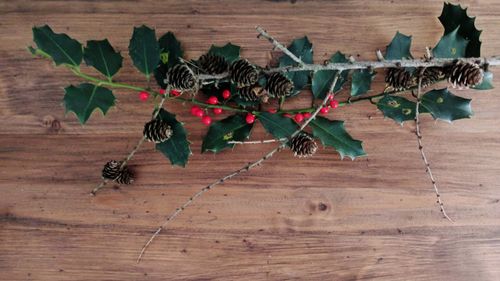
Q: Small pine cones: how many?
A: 12